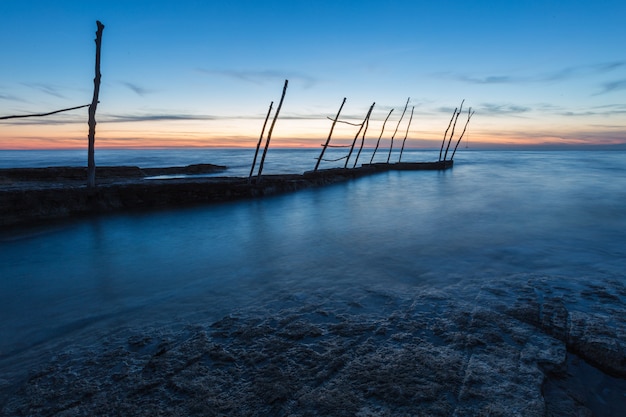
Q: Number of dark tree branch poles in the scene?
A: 12